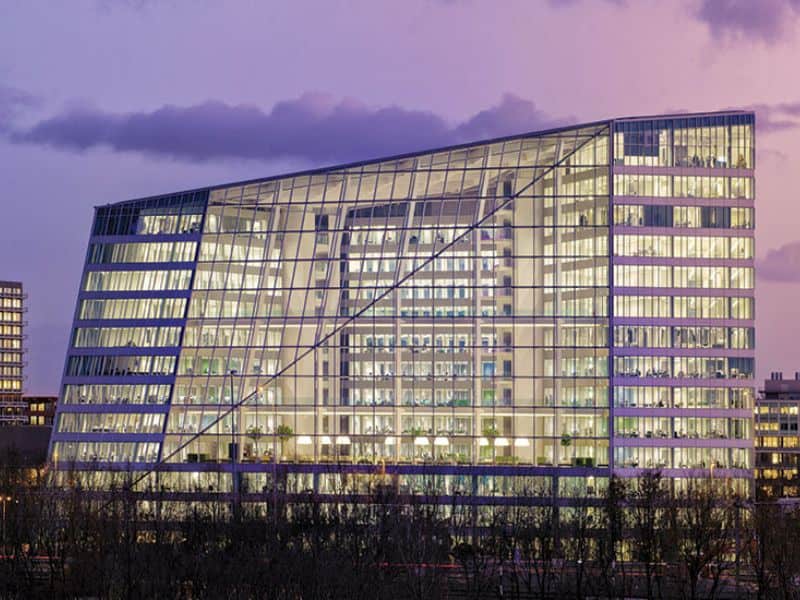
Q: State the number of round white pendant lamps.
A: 9